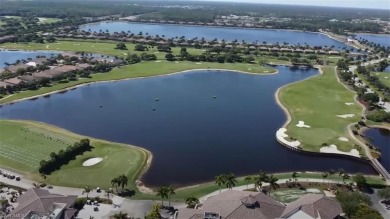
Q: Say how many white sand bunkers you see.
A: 7